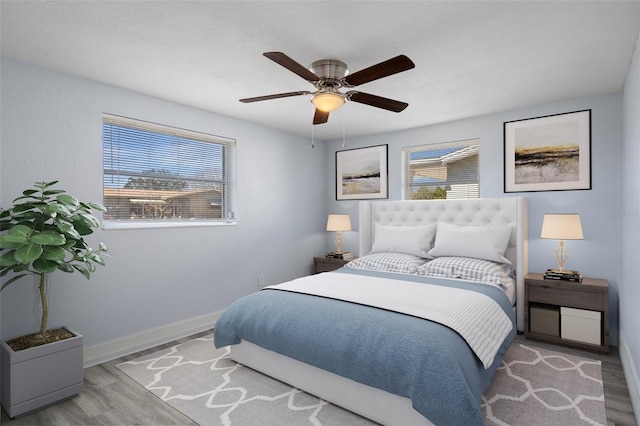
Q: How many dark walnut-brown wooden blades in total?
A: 5